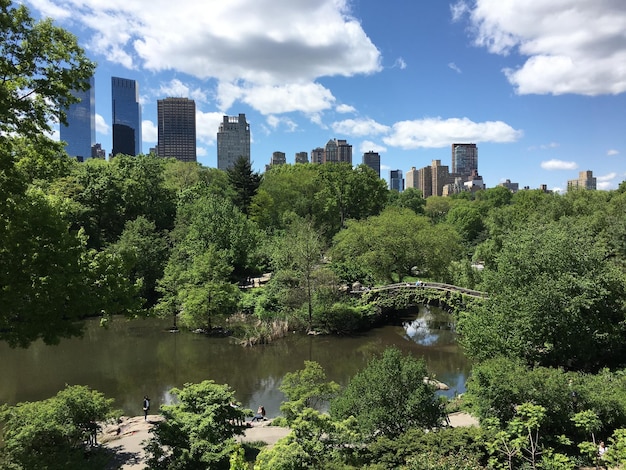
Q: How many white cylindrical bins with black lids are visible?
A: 0